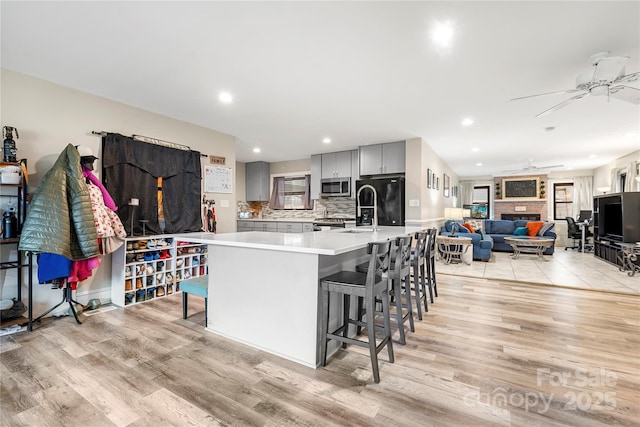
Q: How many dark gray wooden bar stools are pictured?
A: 4